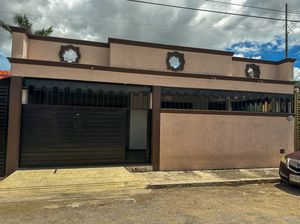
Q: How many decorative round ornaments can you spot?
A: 3